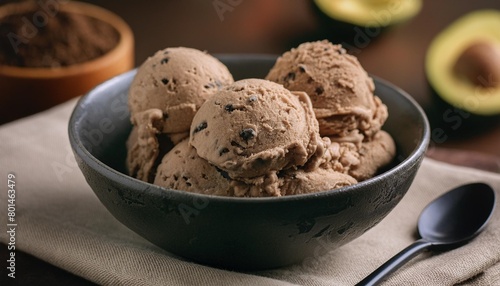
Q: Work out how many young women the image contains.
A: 0